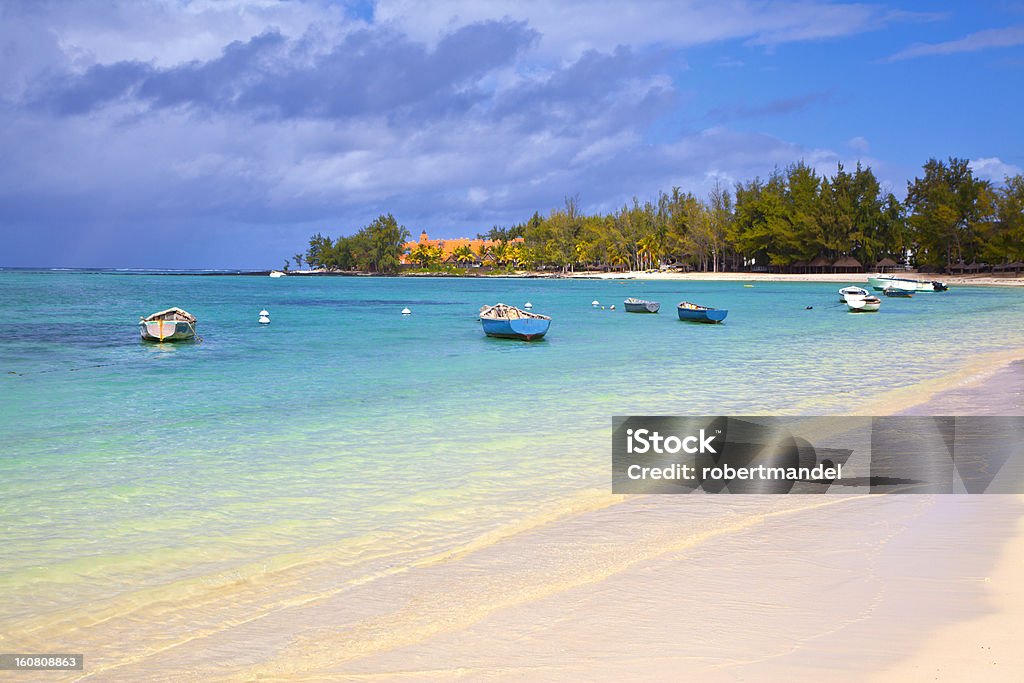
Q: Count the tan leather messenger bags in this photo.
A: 0